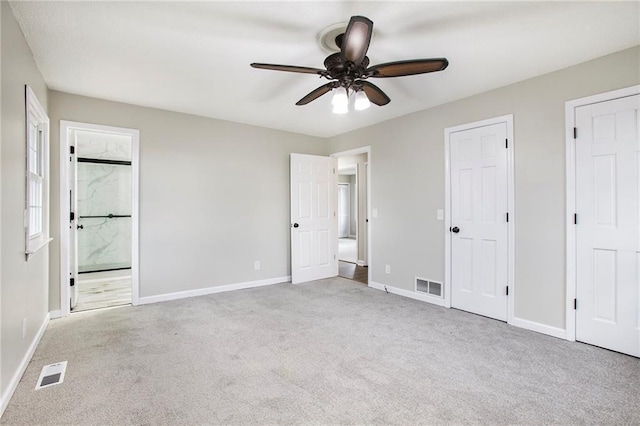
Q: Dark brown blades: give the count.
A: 5